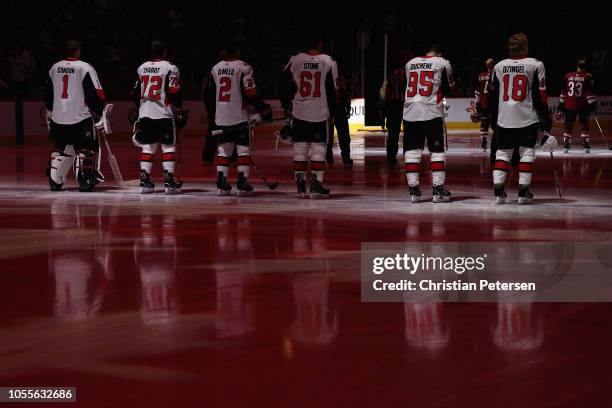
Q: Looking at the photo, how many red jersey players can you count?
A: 2